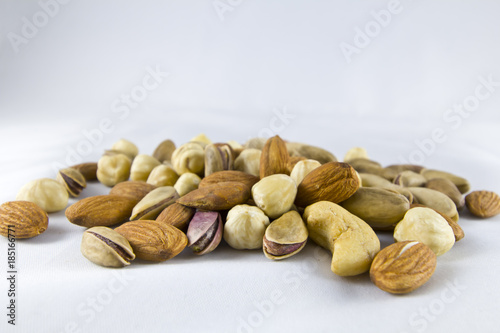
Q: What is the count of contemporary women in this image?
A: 0